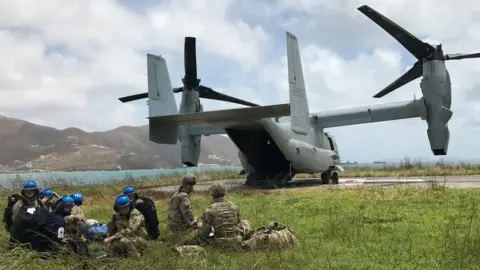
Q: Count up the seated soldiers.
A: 8